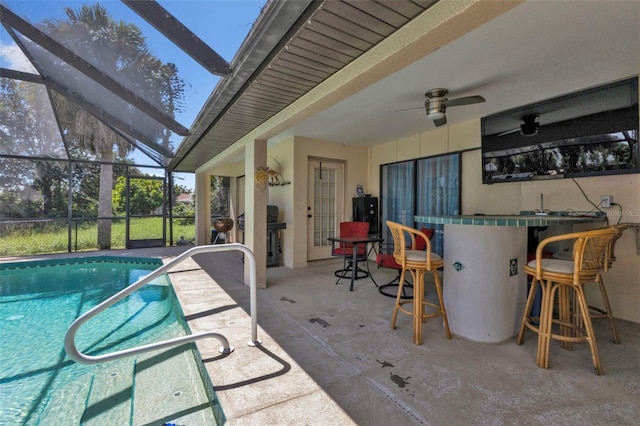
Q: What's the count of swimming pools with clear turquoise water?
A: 1